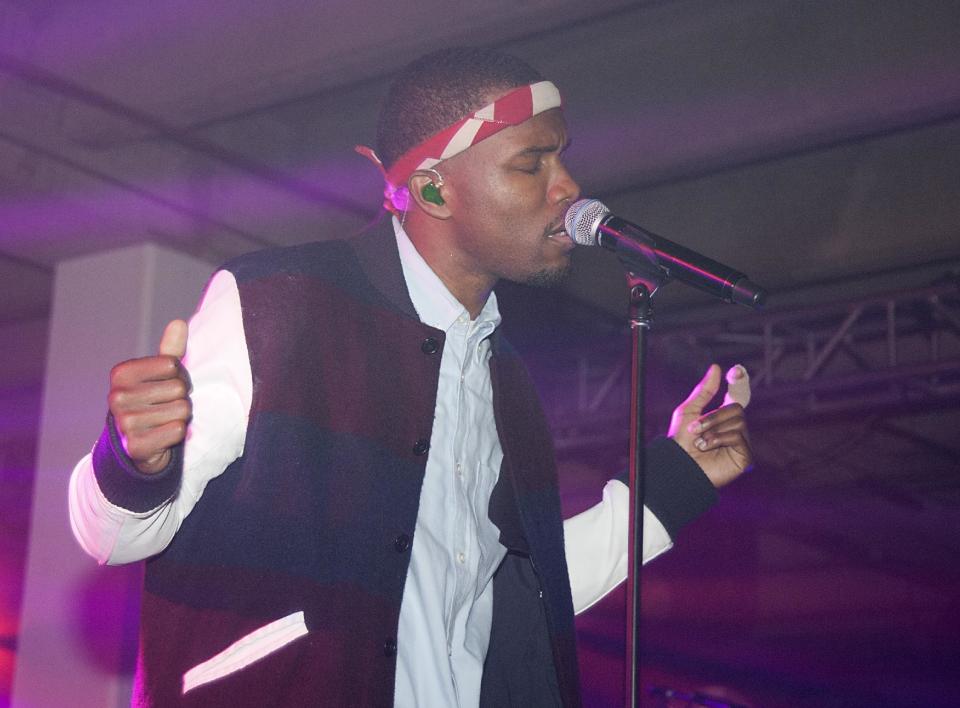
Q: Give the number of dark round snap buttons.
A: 4